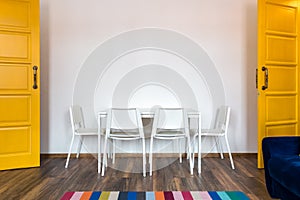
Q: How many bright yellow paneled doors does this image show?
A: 2